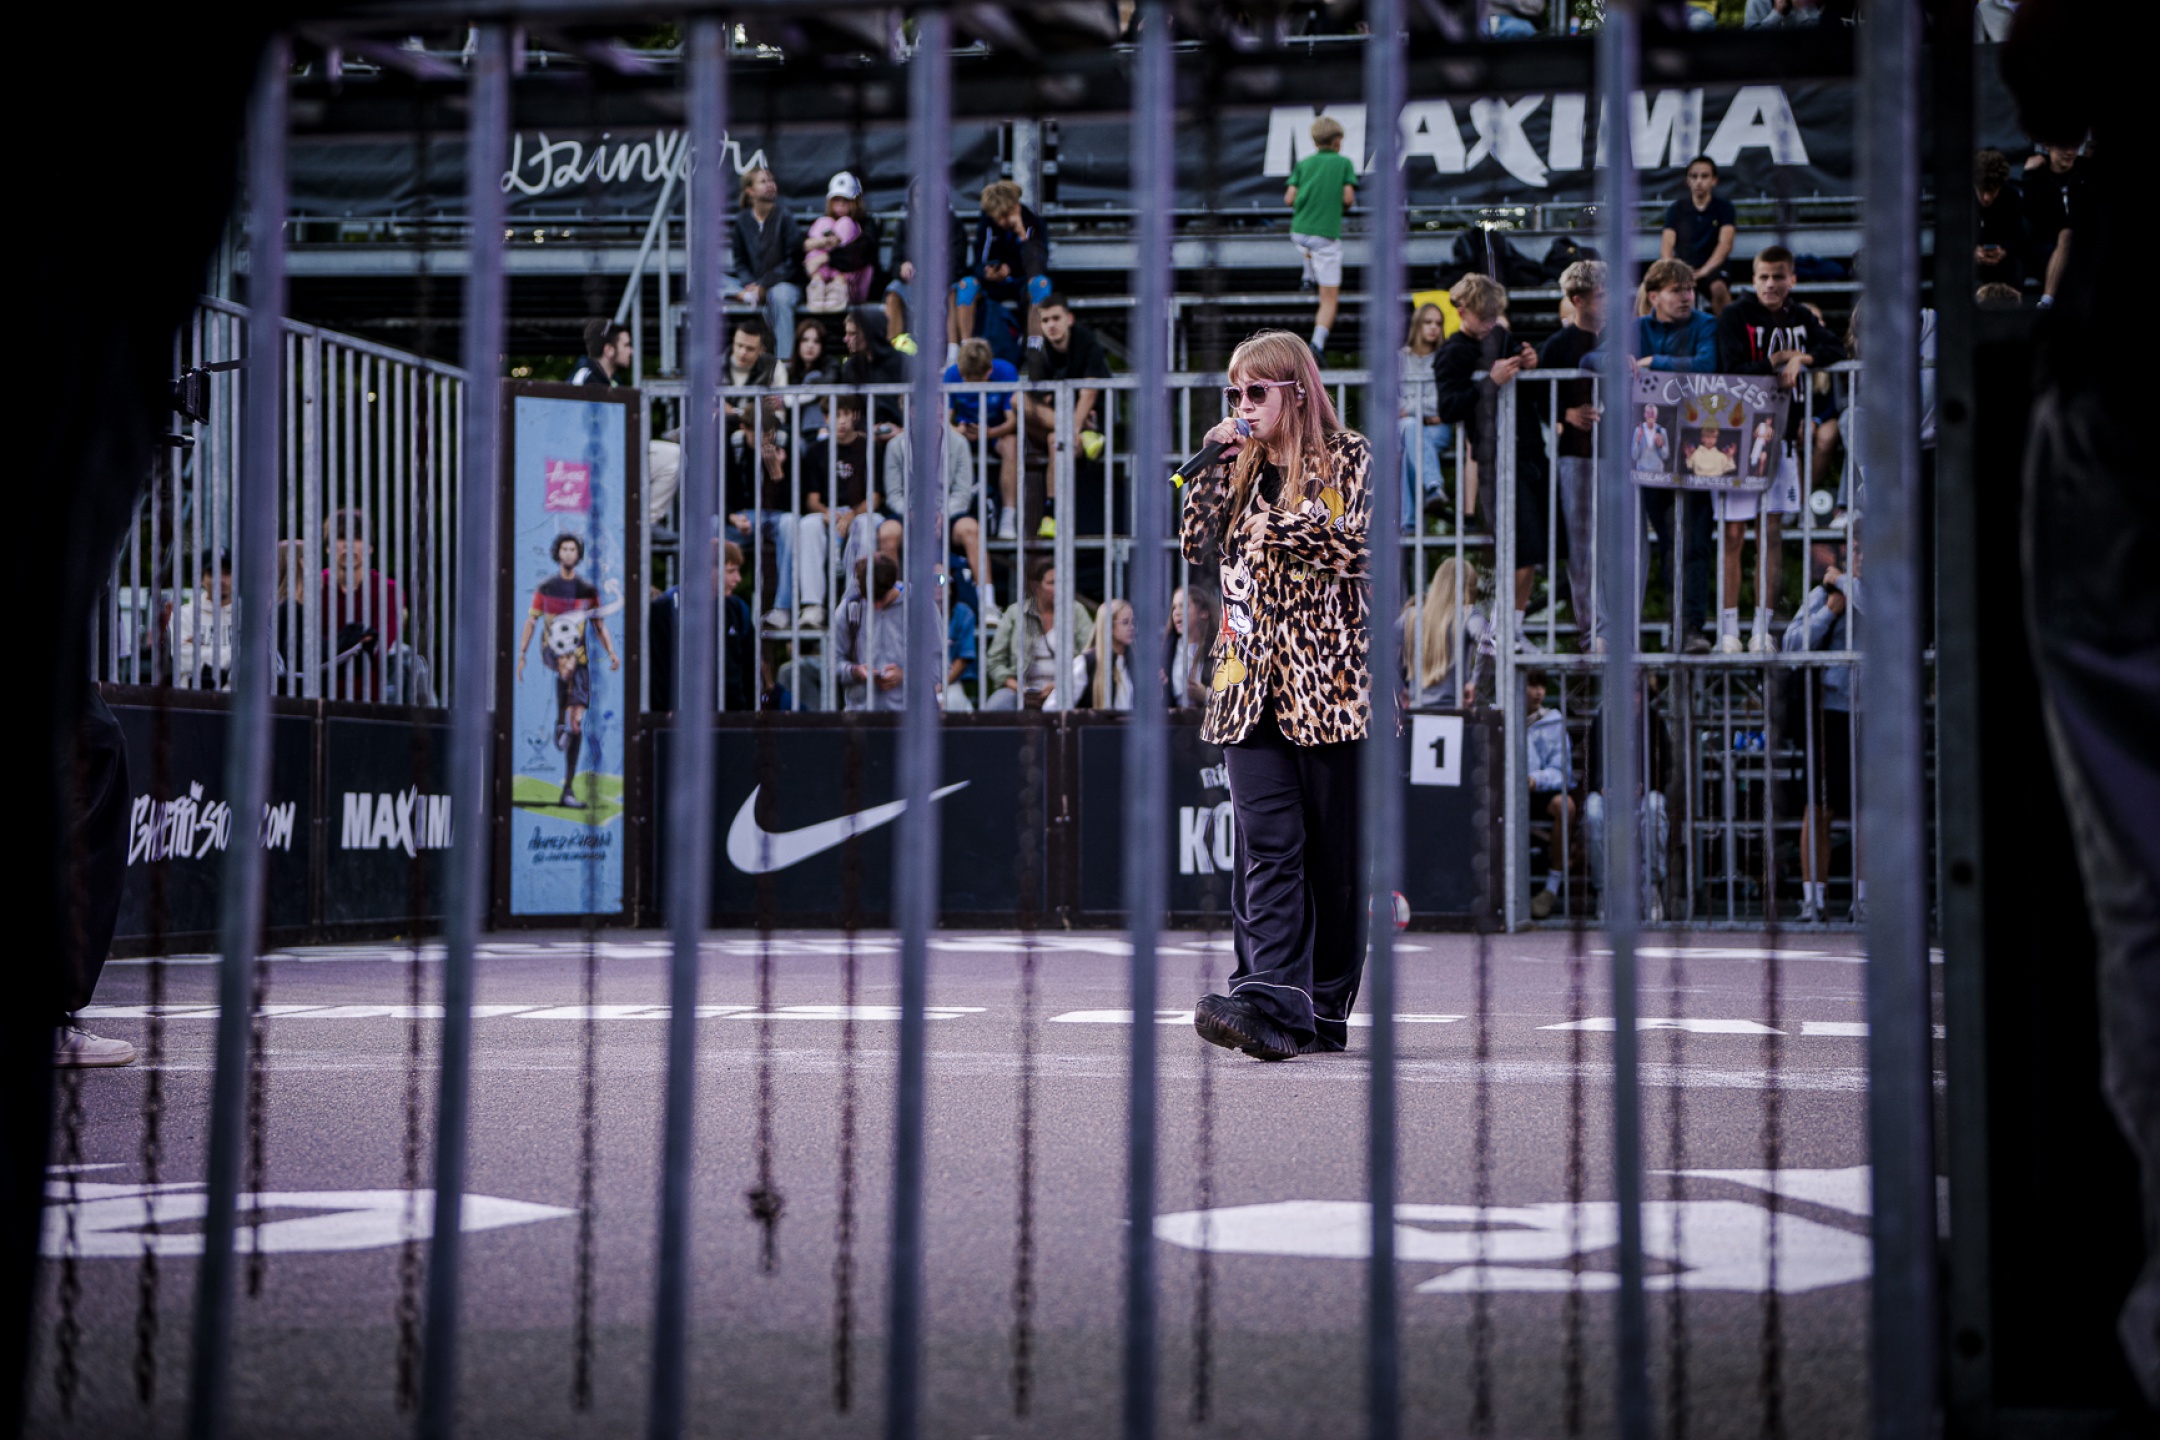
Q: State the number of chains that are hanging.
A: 13